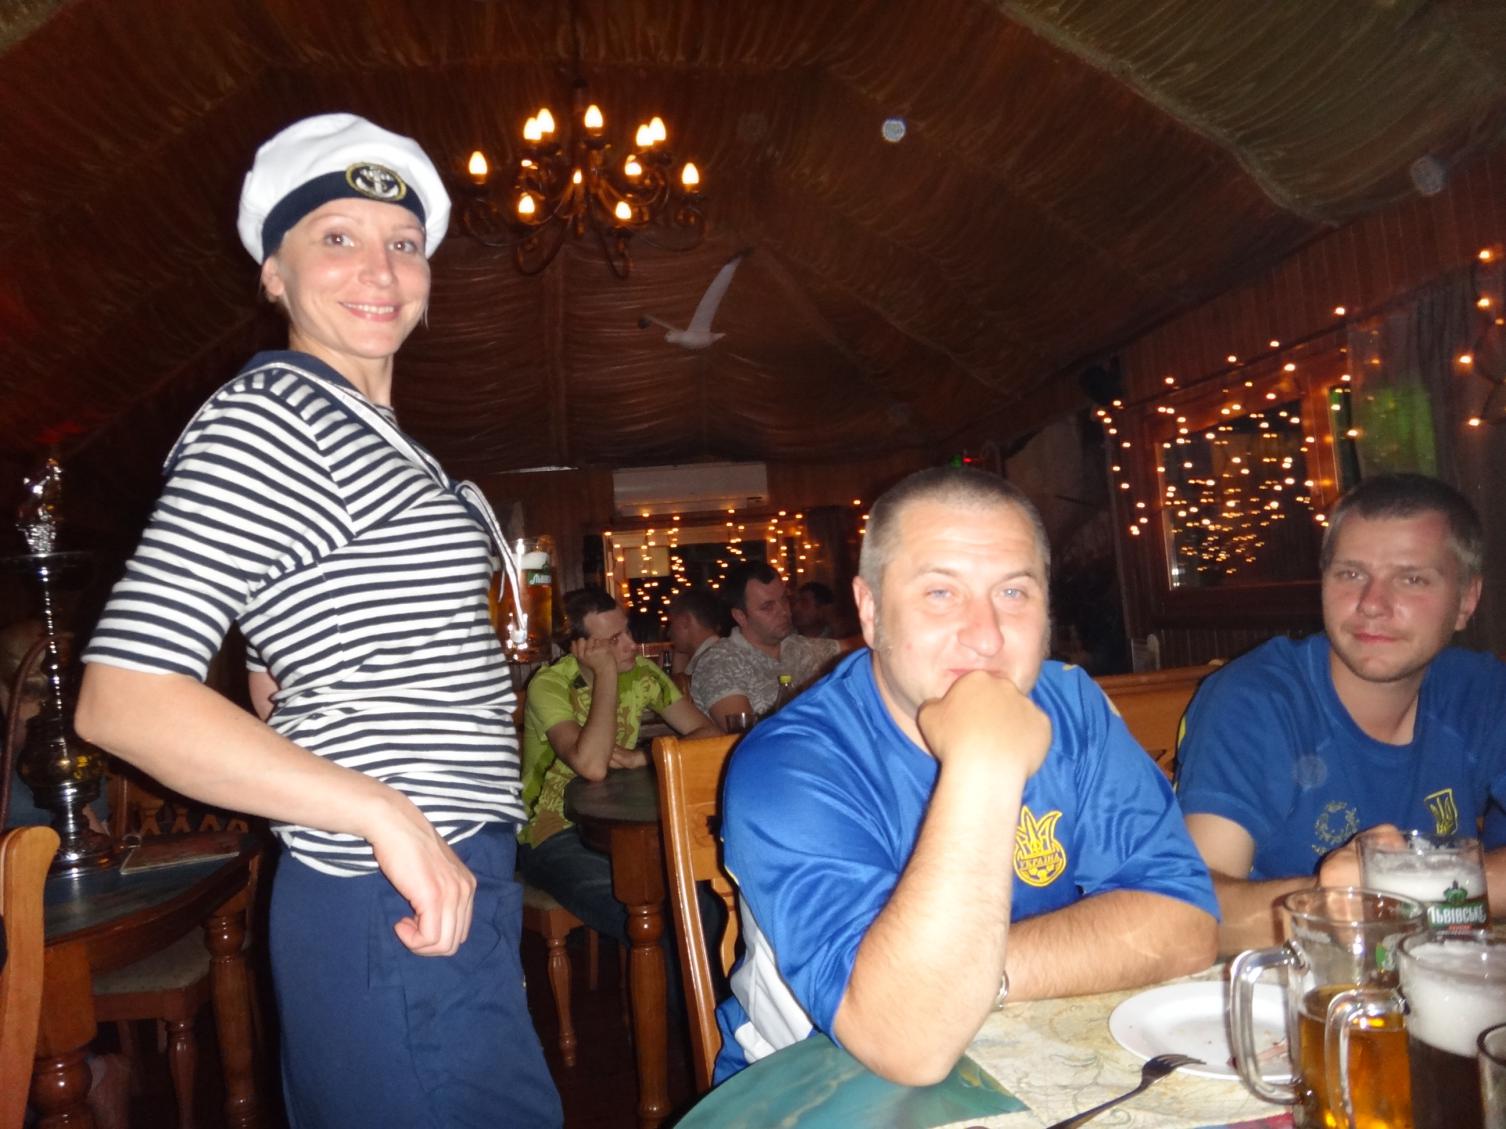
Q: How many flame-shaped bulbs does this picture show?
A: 11